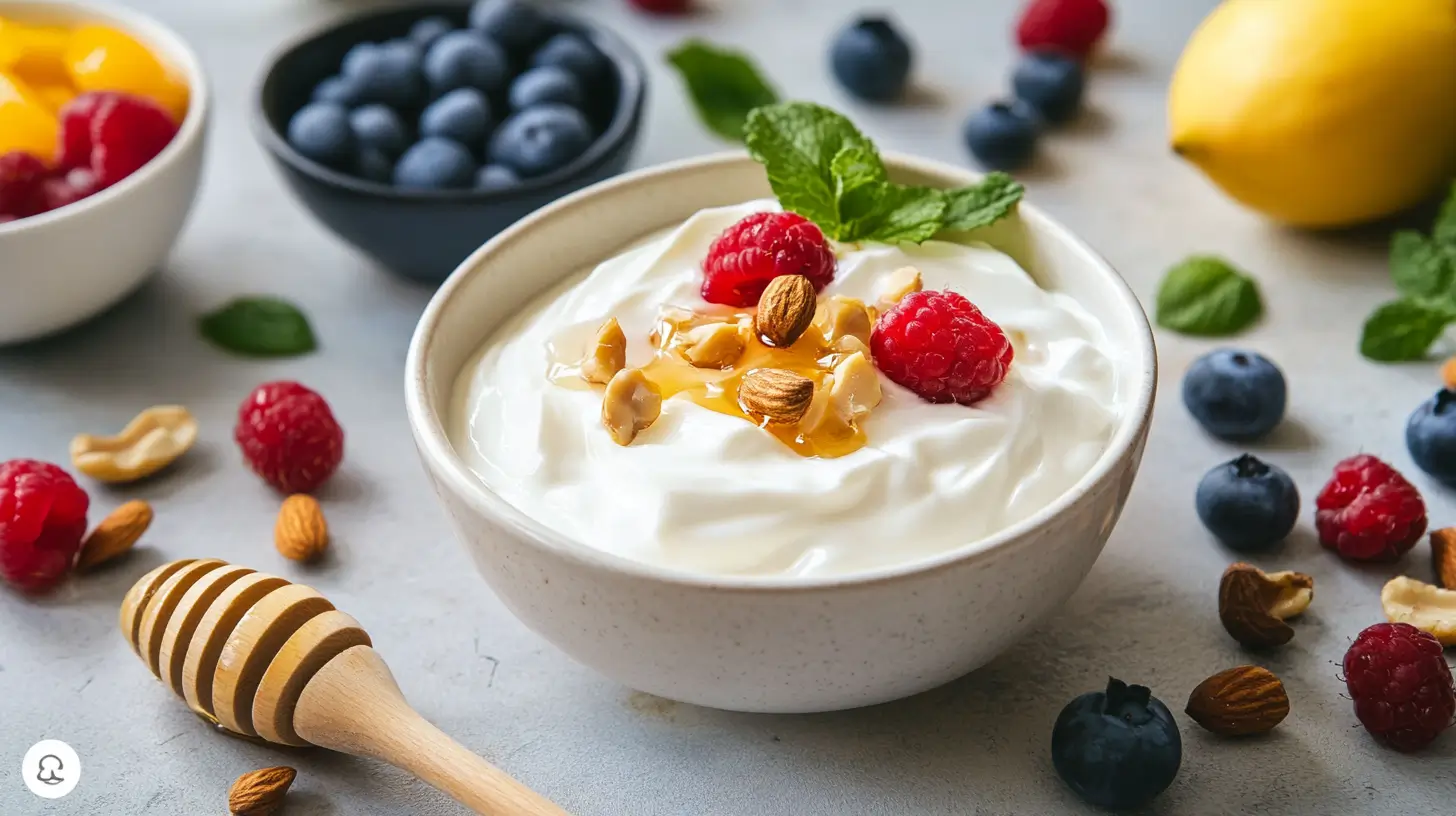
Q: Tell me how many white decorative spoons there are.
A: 0